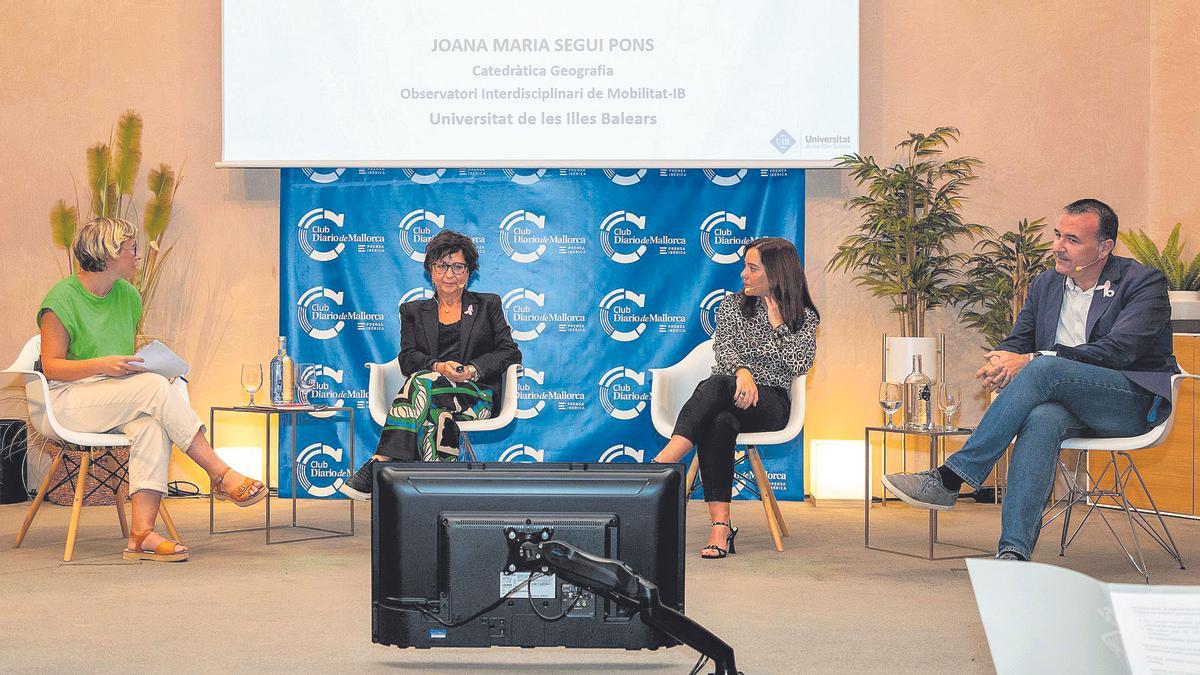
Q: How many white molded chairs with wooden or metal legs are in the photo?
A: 4